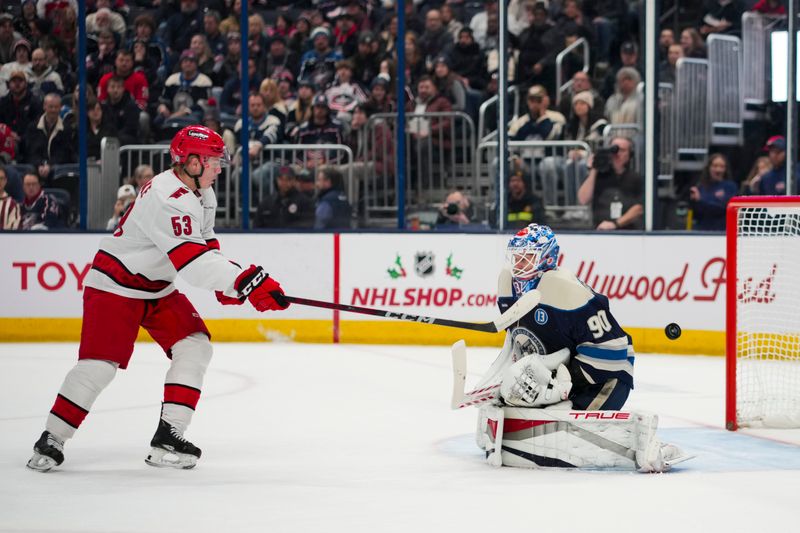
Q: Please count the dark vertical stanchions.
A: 3